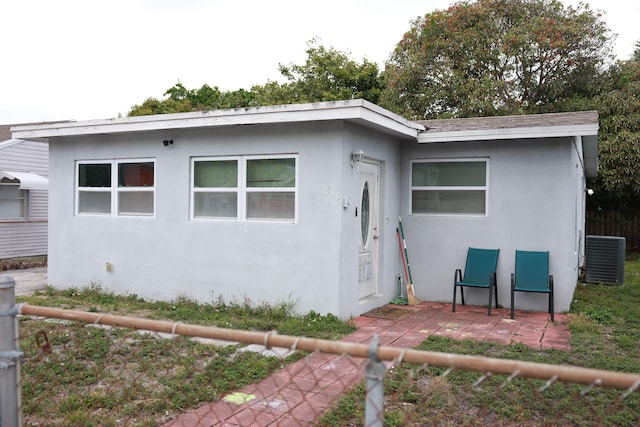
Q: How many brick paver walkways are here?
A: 1